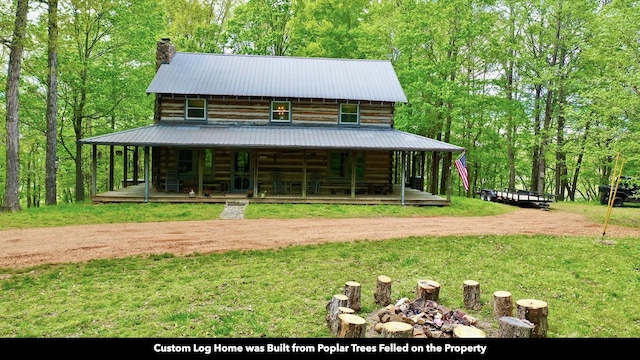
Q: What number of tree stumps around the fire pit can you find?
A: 12